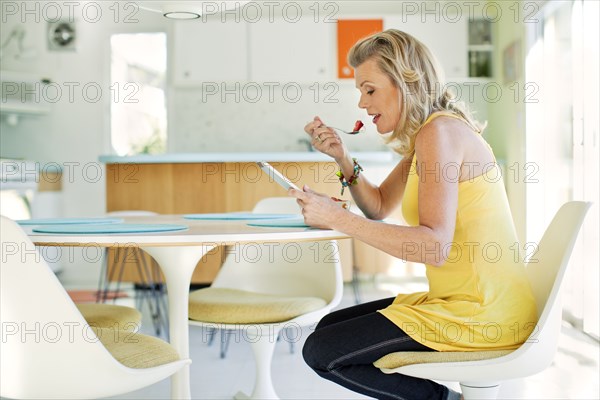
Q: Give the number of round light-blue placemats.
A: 4